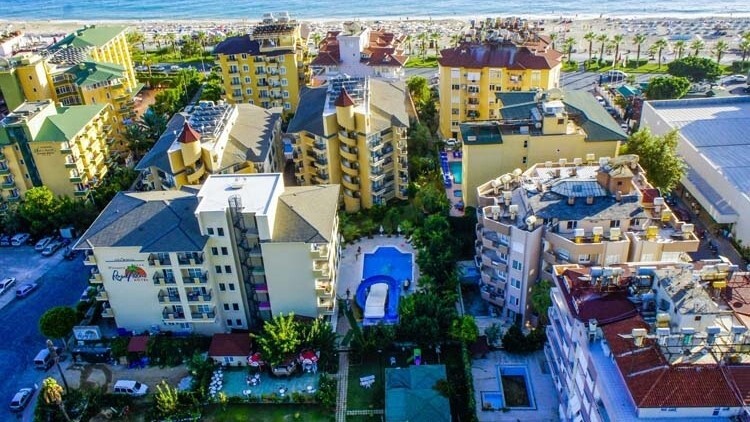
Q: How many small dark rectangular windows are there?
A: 12